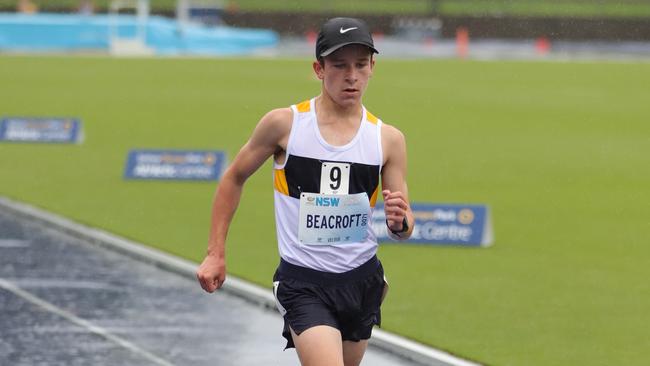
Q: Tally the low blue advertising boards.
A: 3